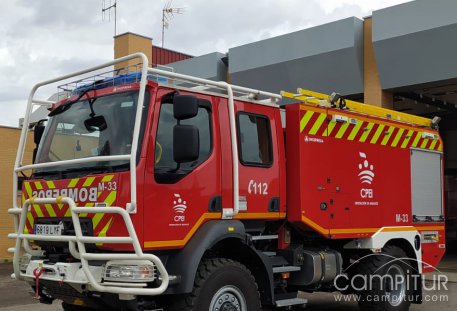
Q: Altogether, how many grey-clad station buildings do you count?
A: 1